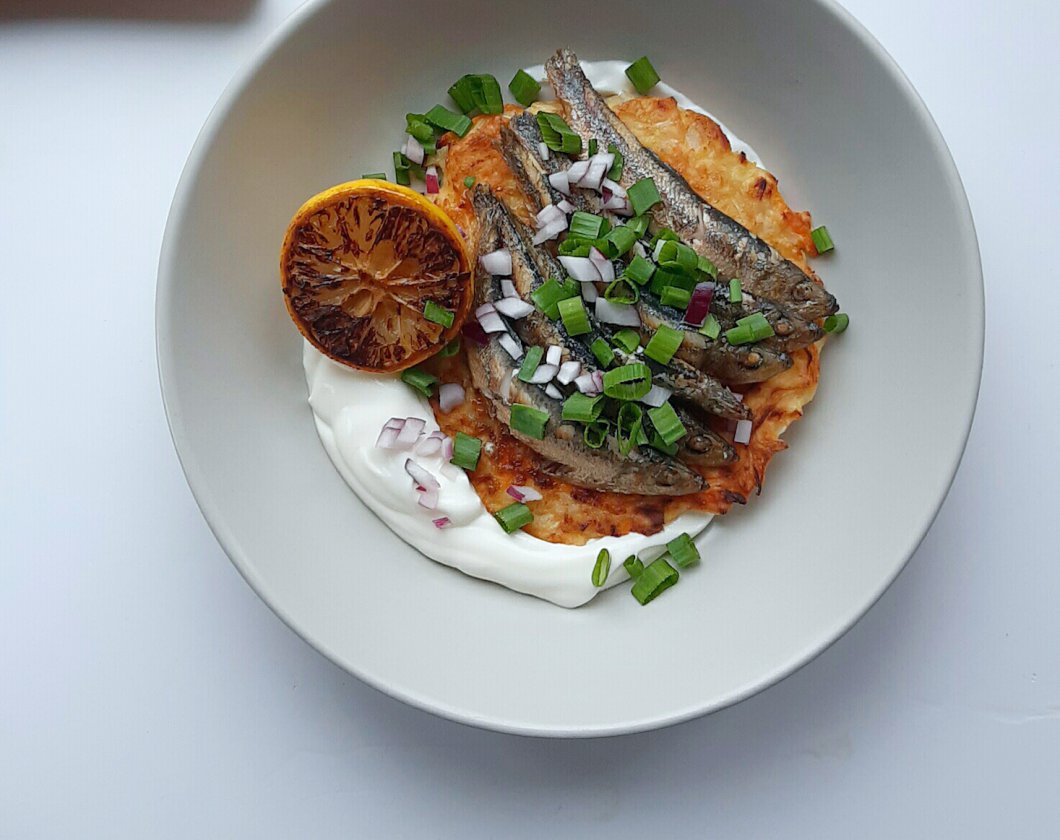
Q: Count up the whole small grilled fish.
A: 6